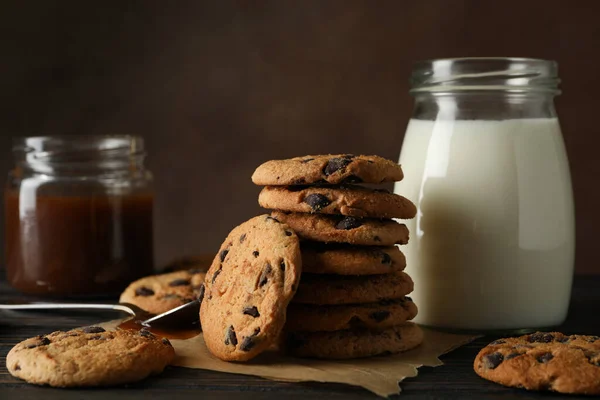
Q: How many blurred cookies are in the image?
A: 2